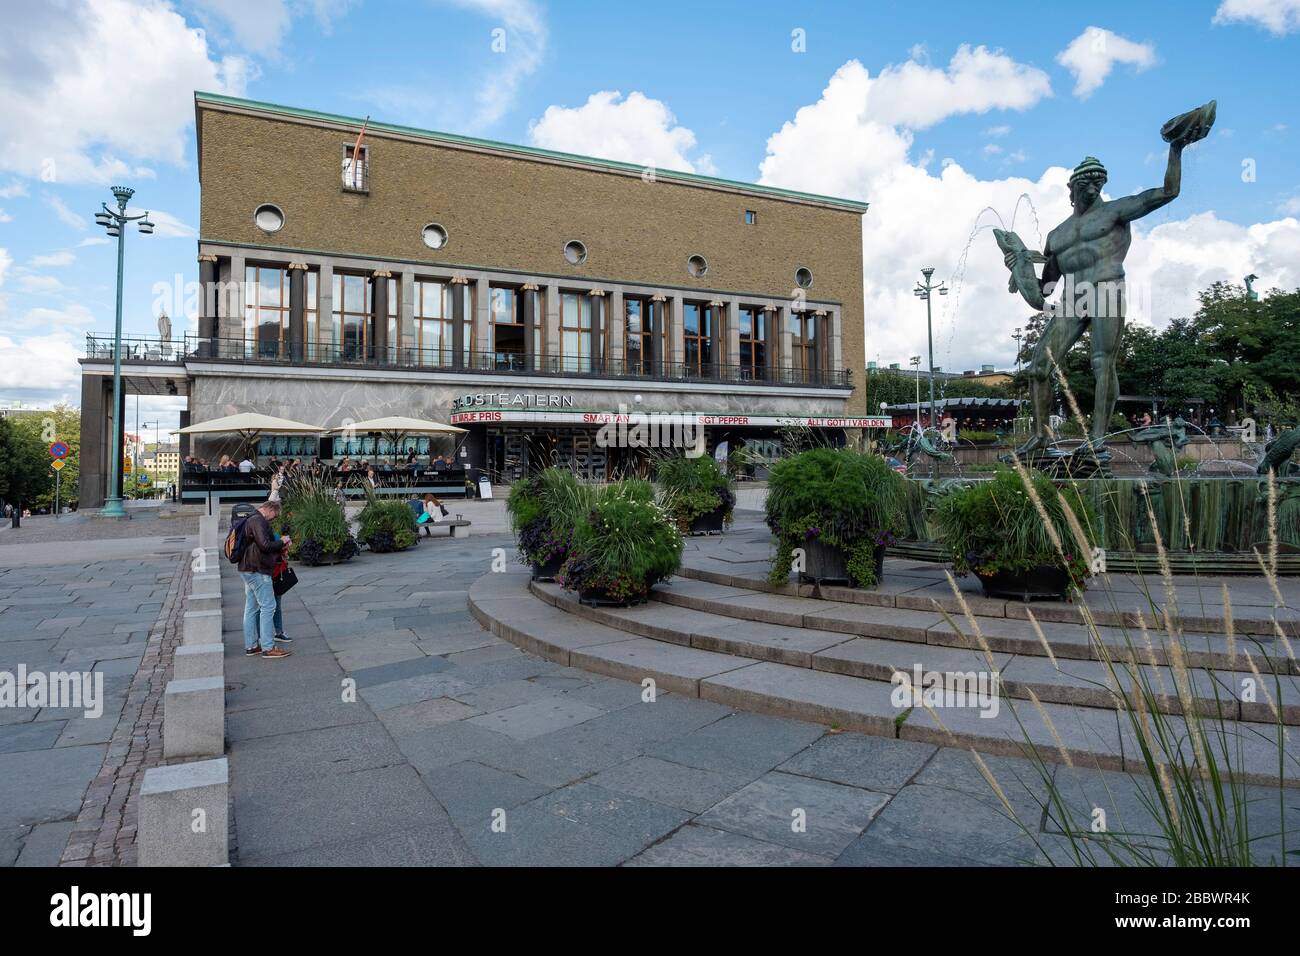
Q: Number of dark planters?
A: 7